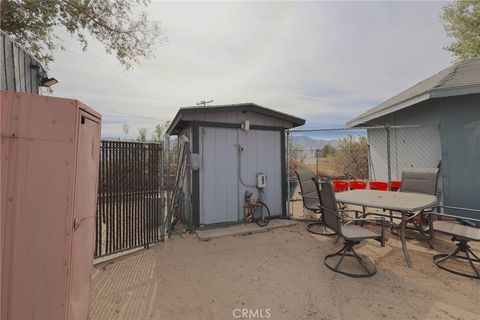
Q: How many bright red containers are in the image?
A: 4